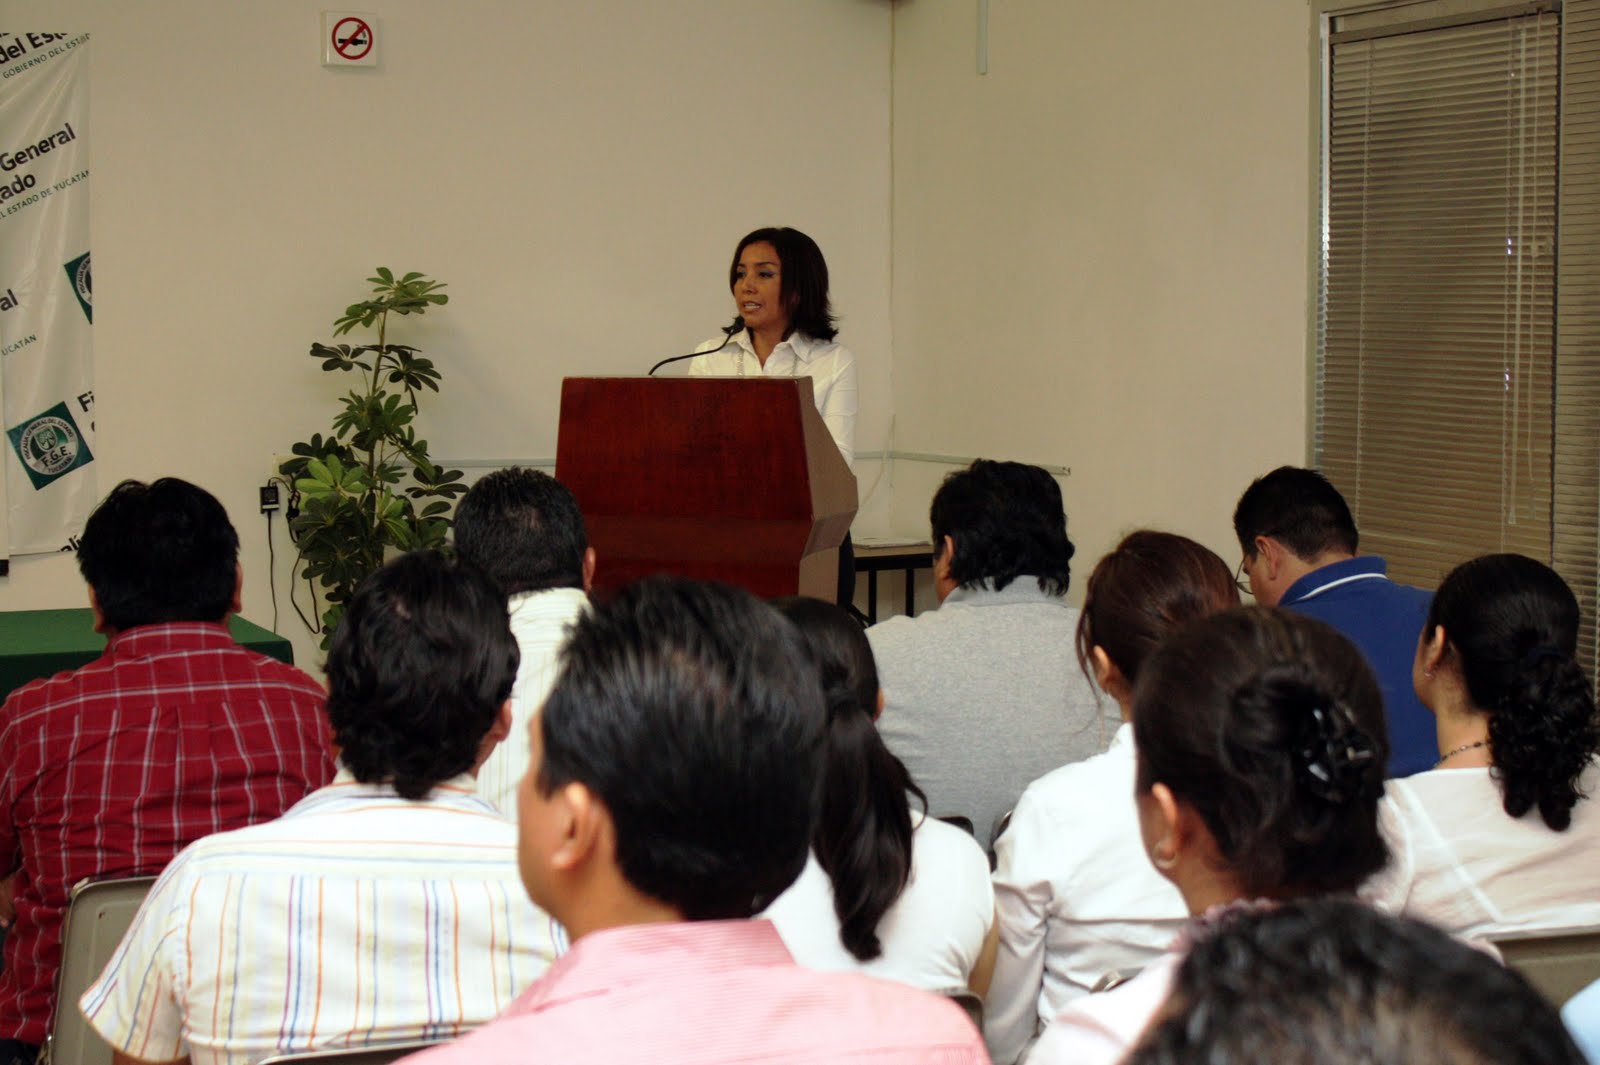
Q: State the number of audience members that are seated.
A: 11